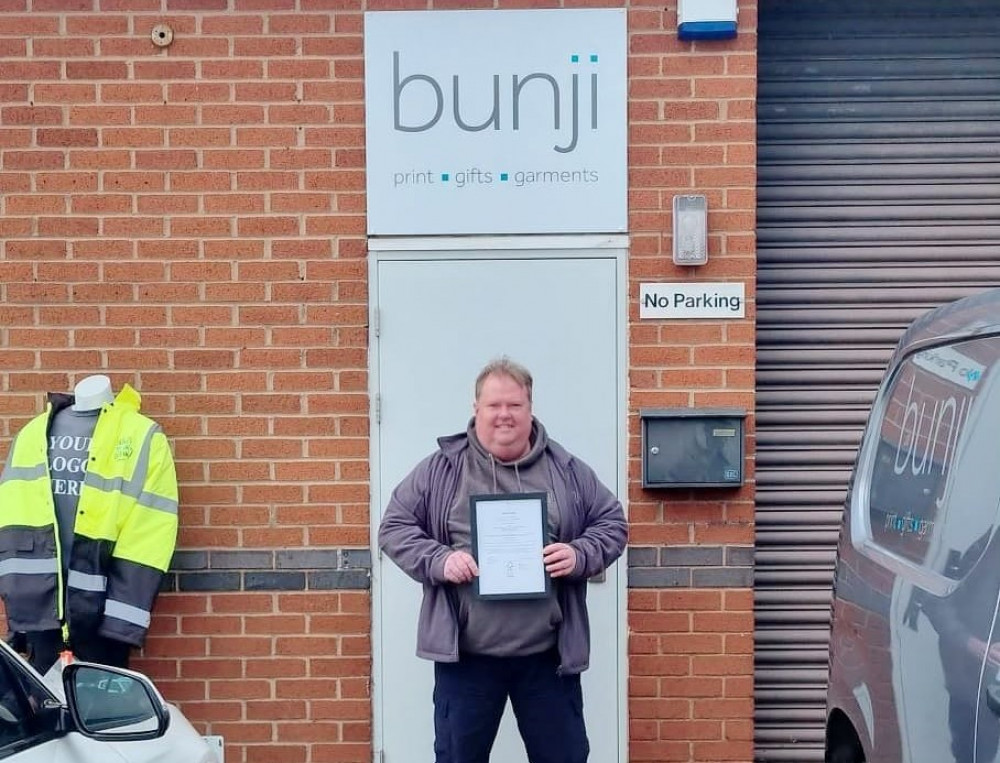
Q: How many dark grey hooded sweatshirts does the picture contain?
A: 1